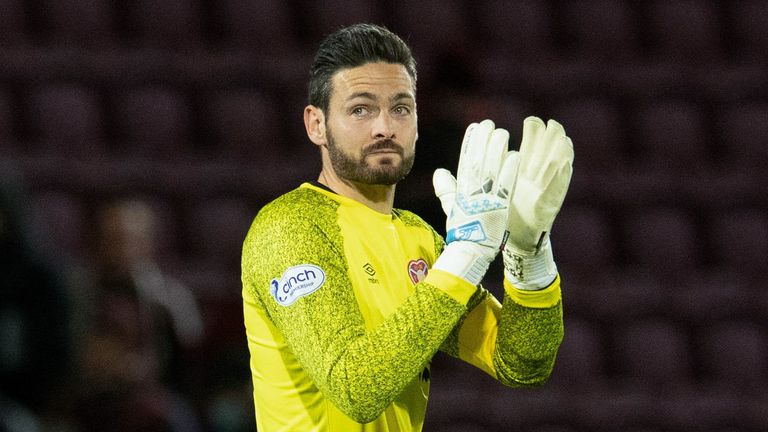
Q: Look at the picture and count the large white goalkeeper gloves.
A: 2